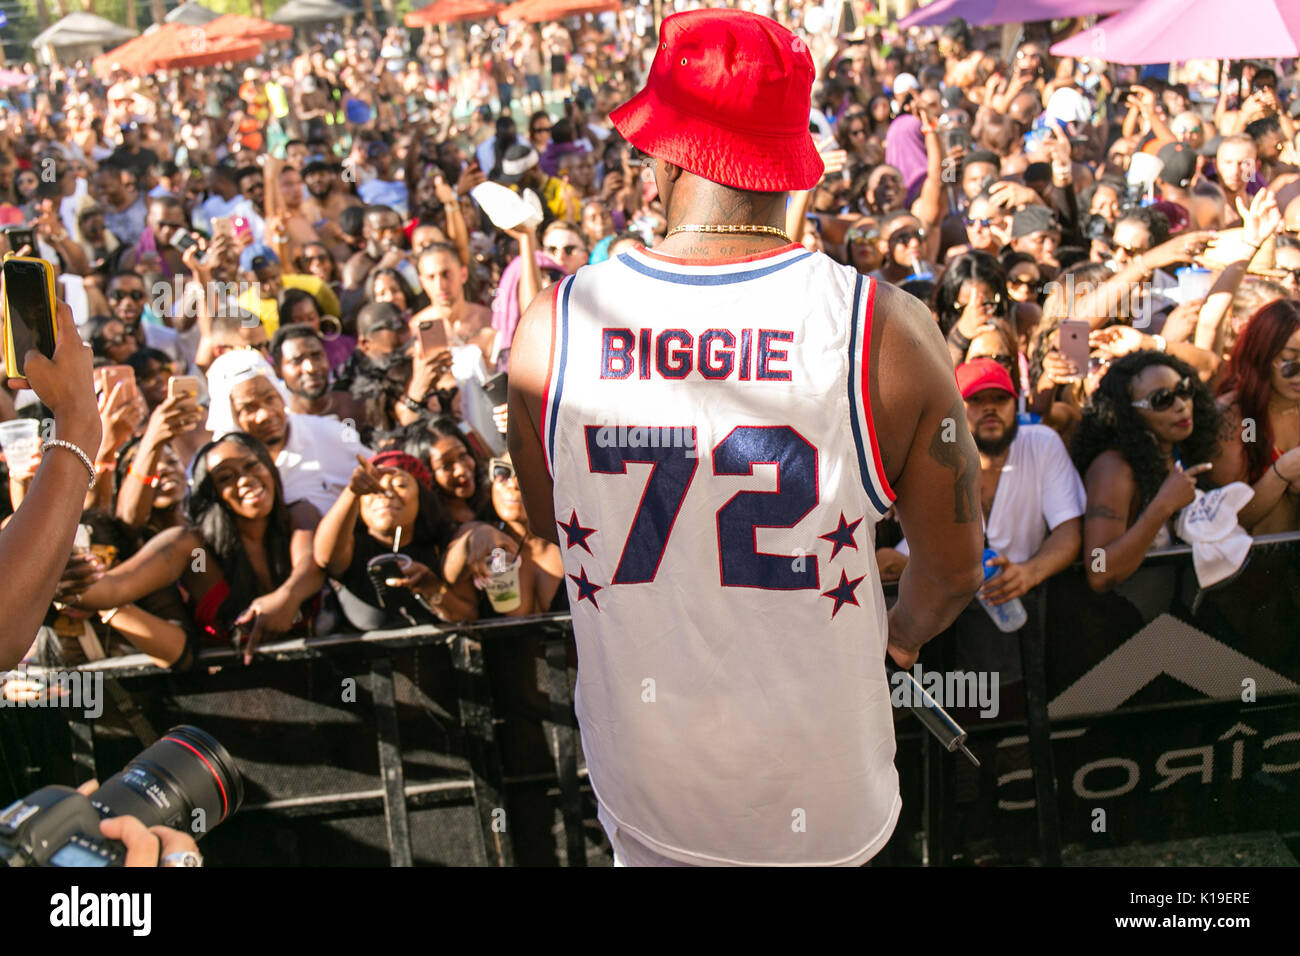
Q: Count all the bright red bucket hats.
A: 1